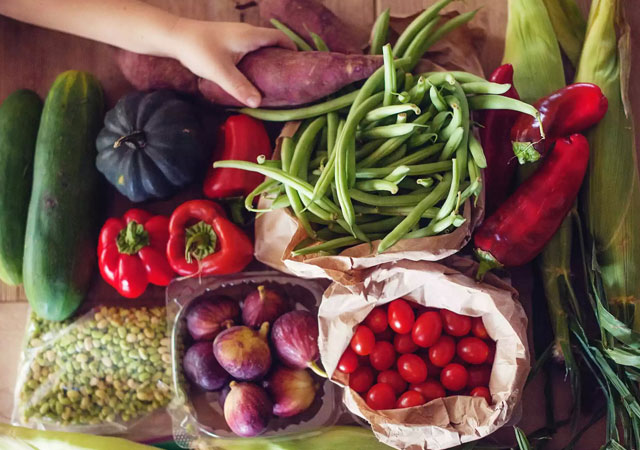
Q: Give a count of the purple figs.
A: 7